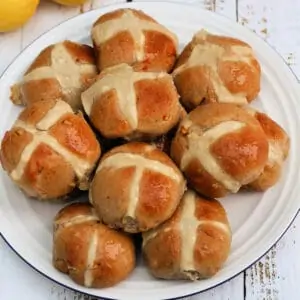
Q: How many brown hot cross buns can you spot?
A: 10